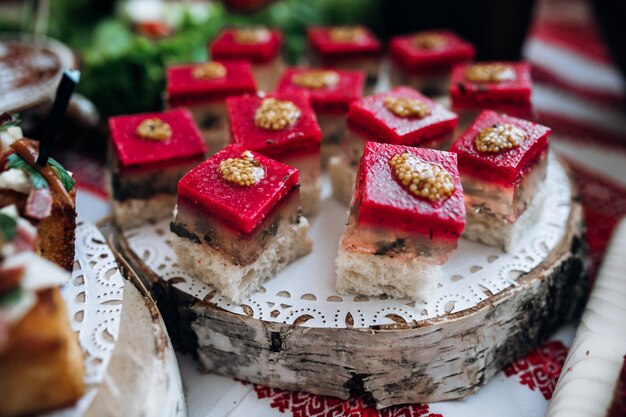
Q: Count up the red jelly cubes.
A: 12